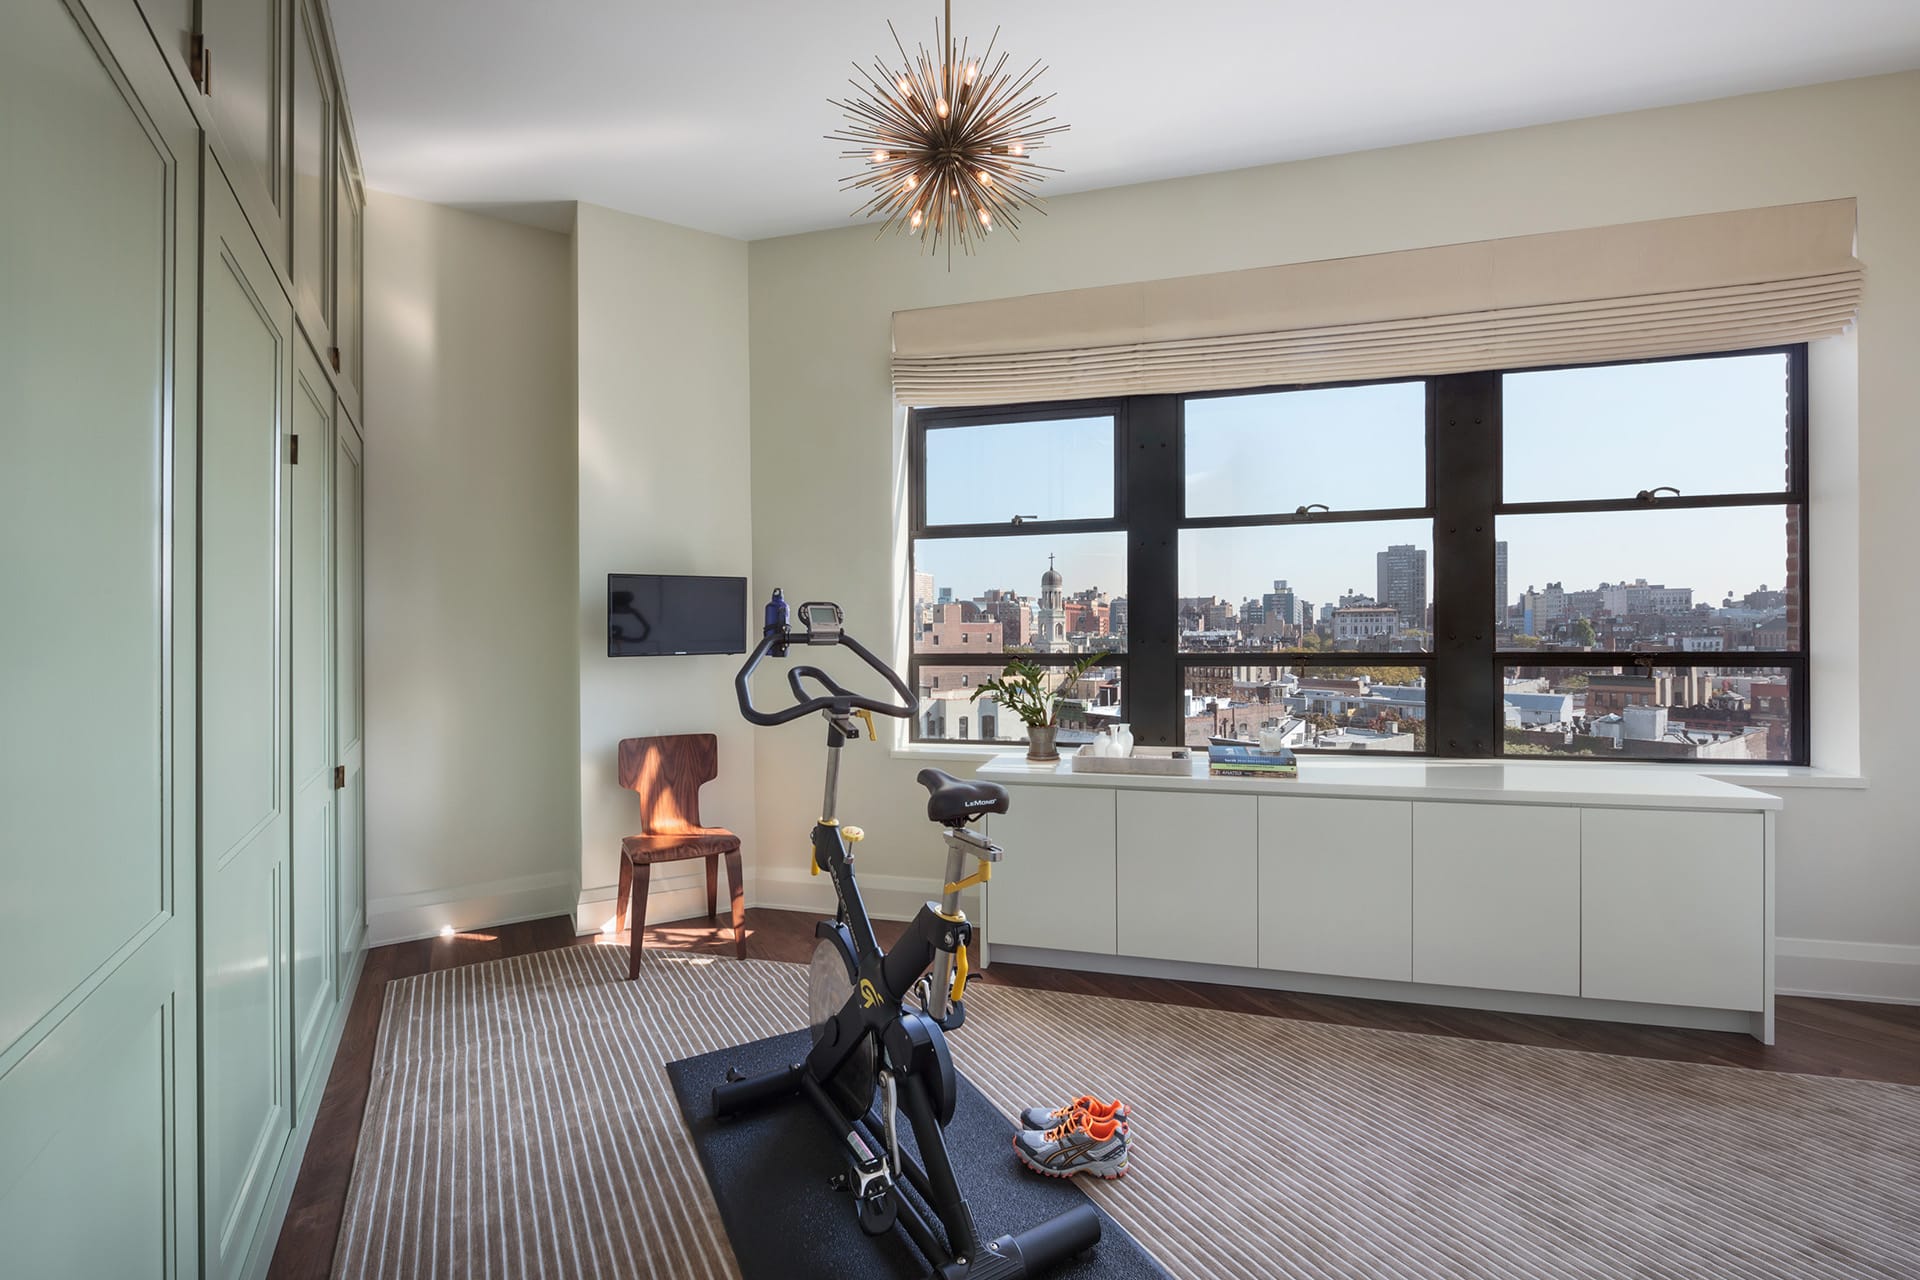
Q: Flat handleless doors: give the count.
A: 5